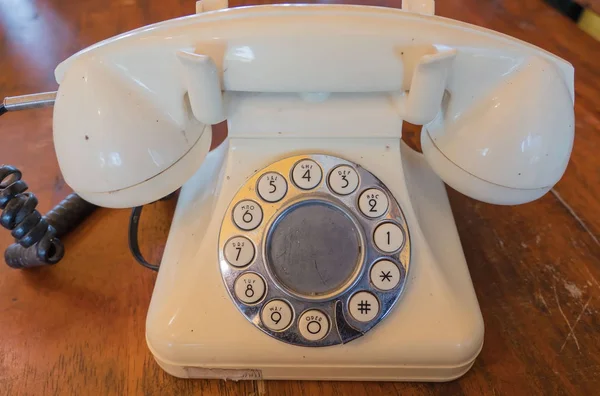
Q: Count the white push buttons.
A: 12